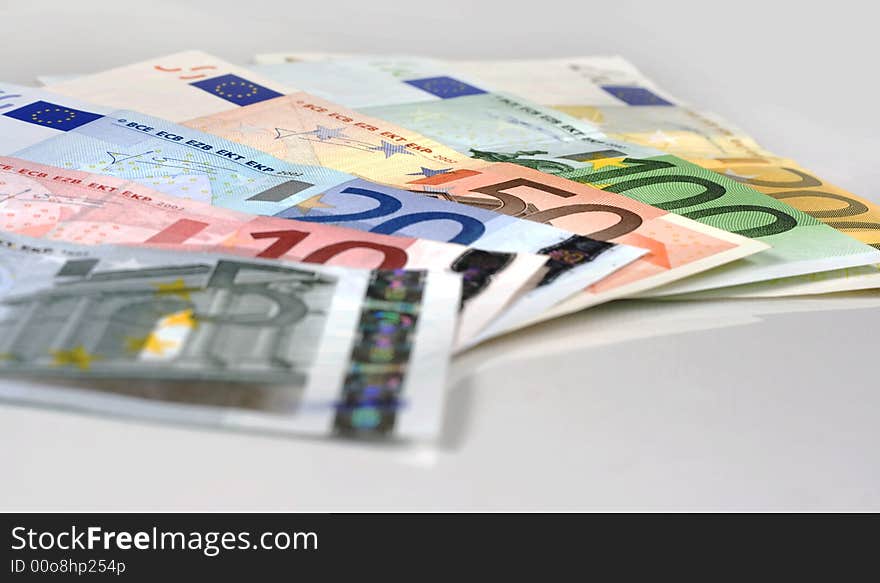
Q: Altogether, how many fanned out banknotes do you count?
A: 6